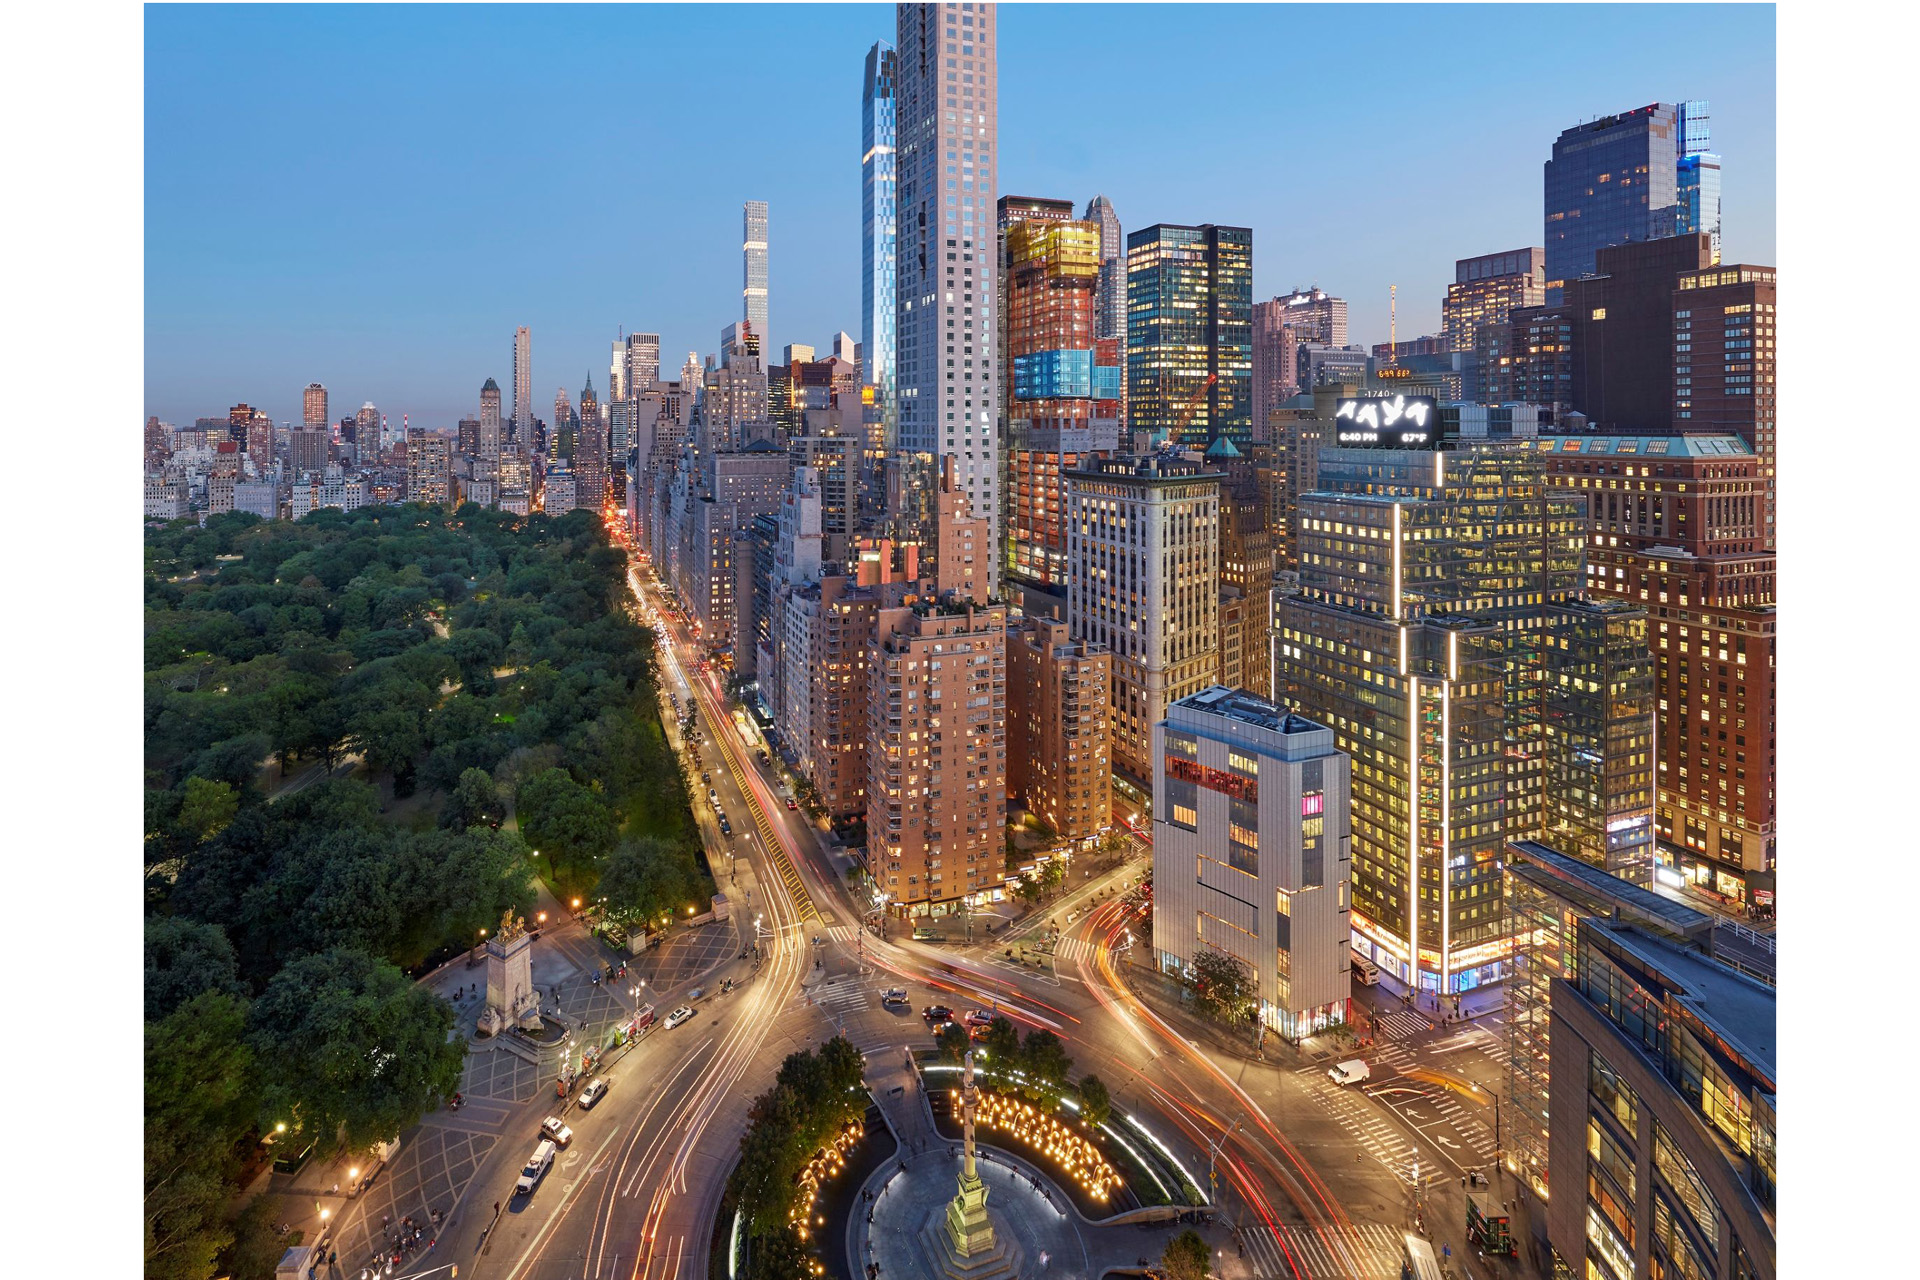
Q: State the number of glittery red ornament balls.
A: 0